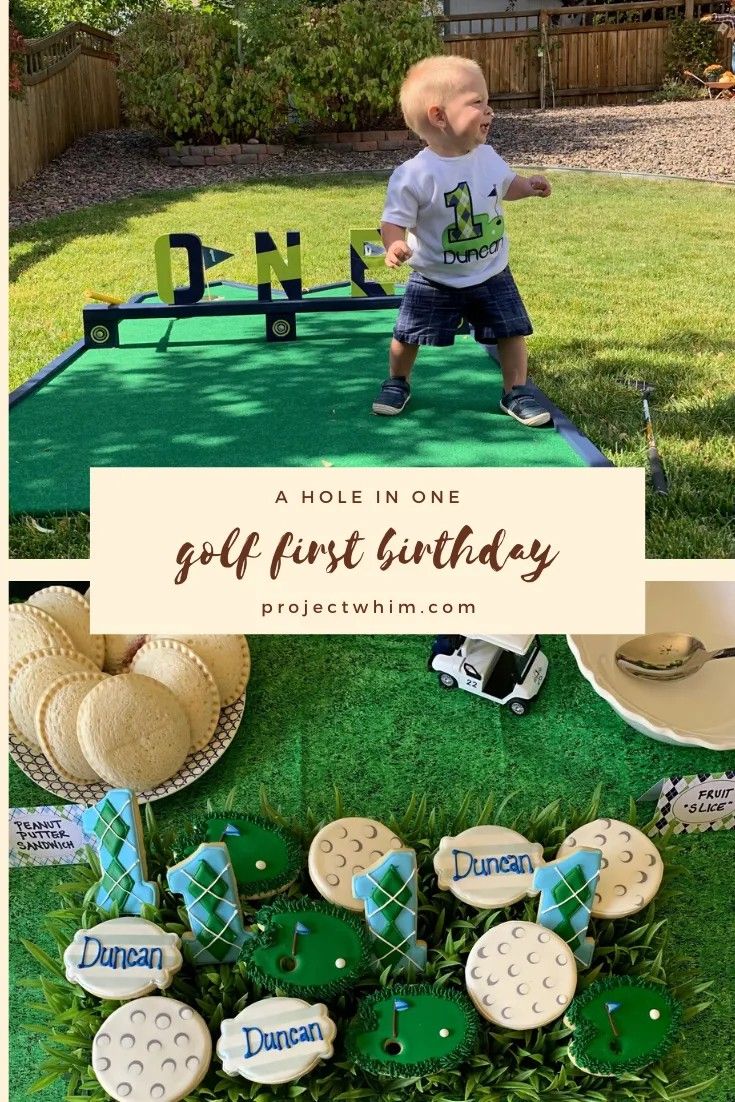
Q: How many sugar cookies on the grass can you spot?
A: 15